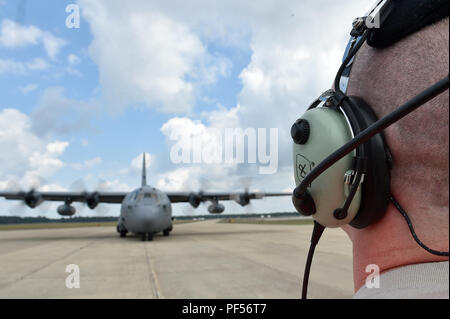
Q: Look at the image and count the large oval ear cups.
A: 1